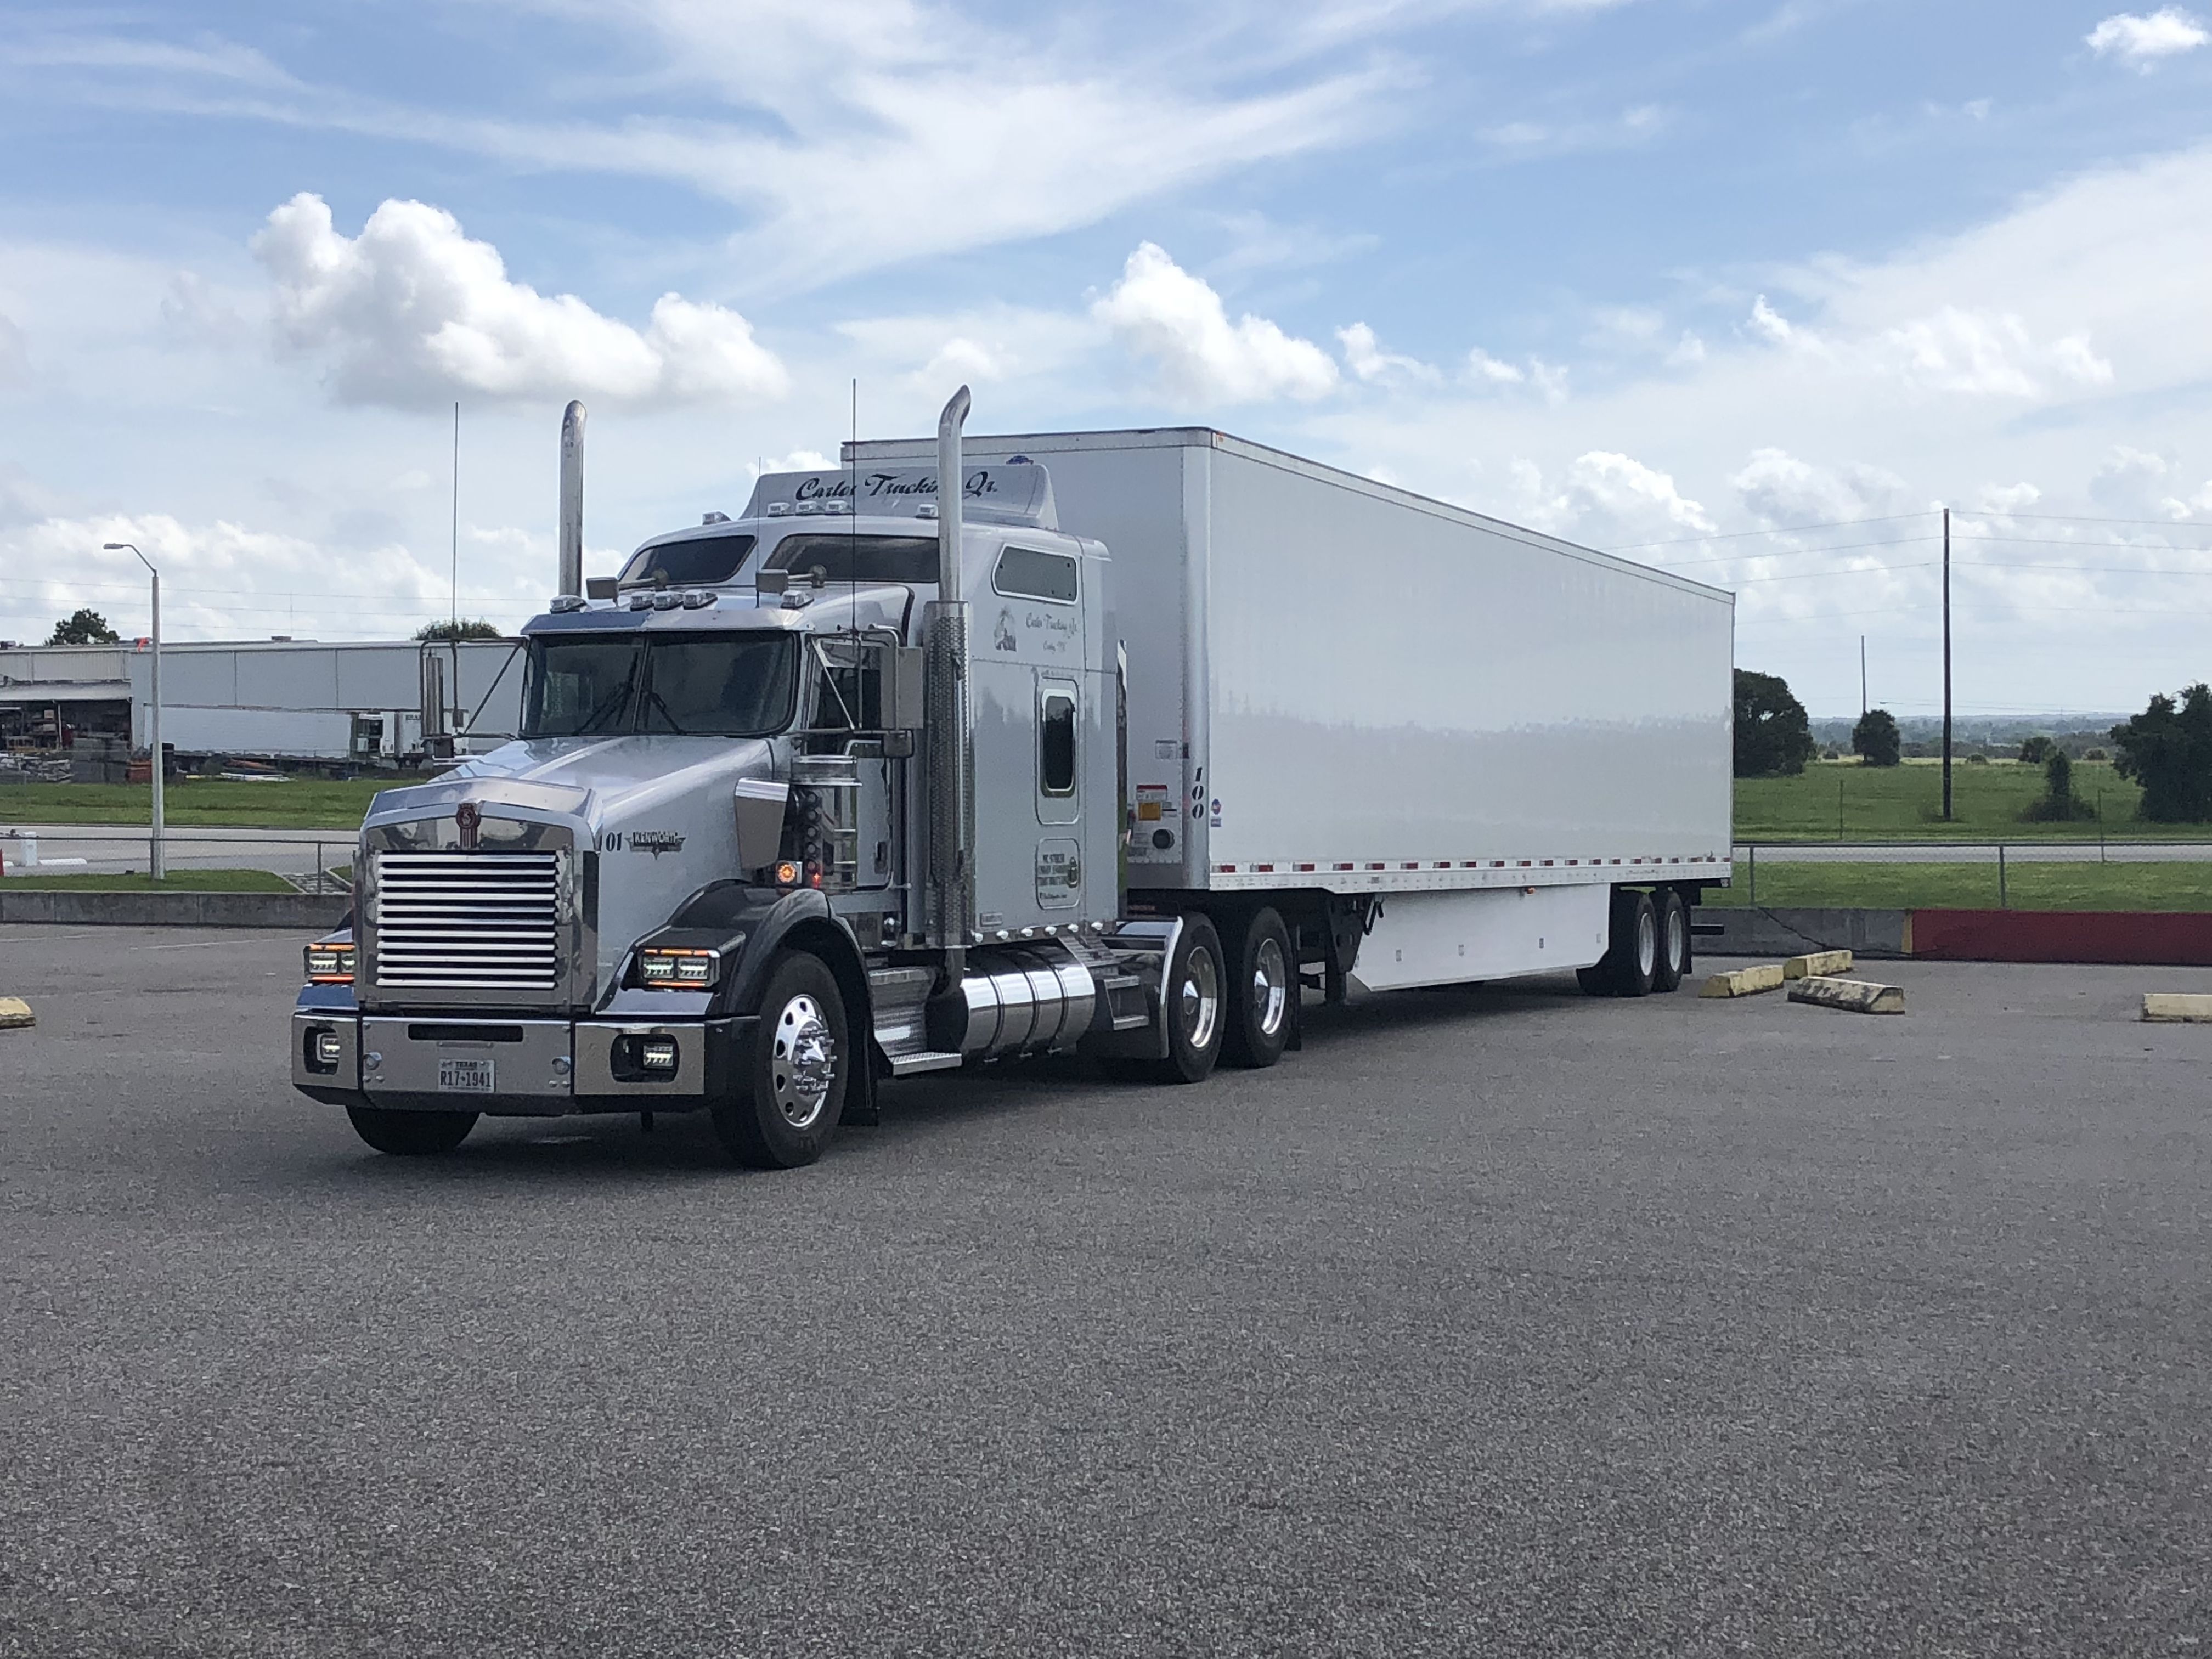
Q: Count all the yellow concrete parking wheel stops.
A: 5